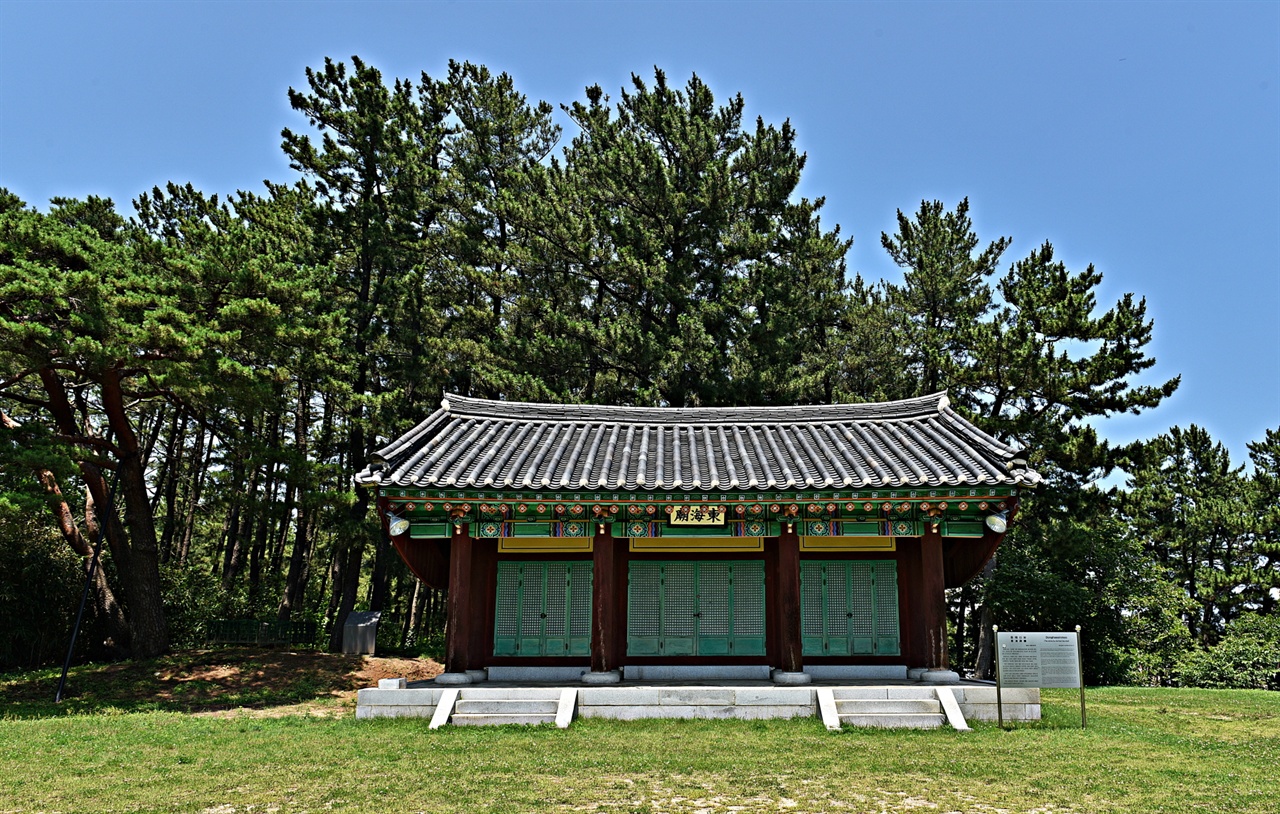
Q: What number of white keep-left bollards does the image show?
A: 0